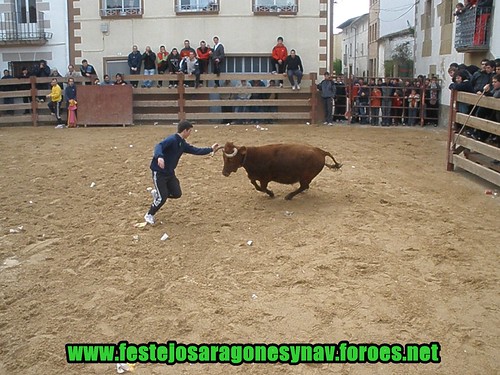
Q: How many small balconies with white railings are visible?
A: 3